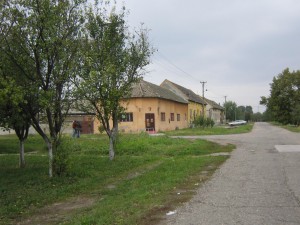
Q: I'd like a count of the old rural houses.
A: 3